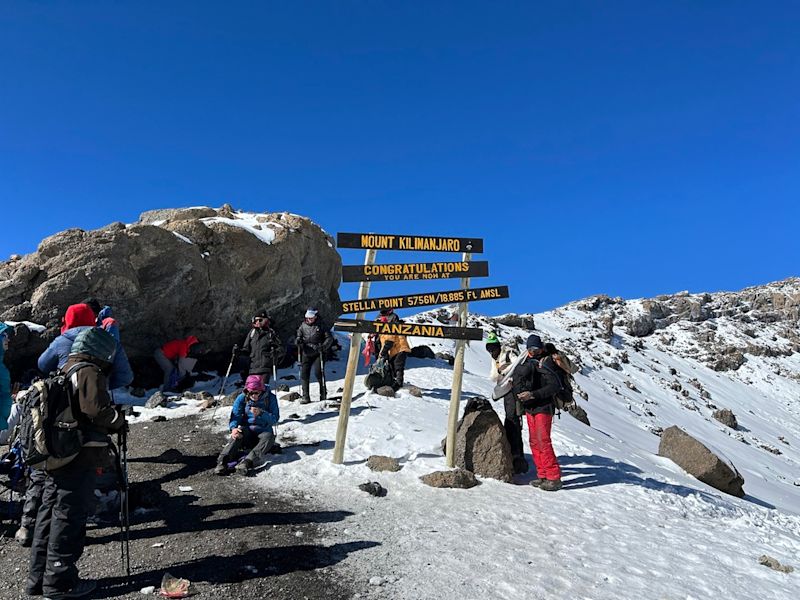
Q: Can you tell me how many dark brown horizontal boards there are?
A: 4